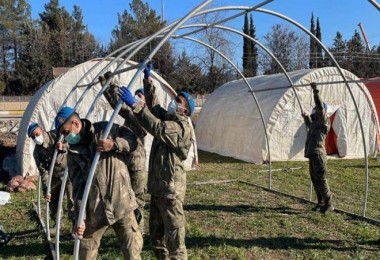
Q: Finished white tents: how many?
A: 2